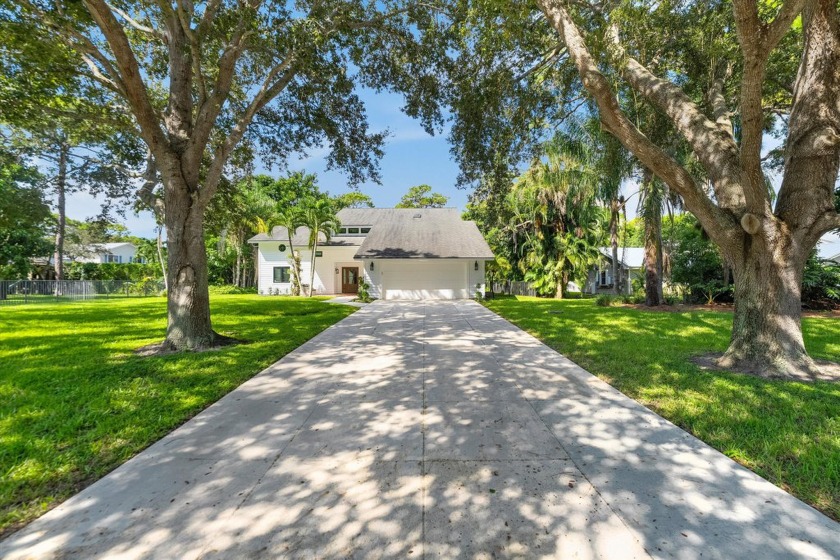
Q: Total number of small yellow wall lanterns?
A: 0